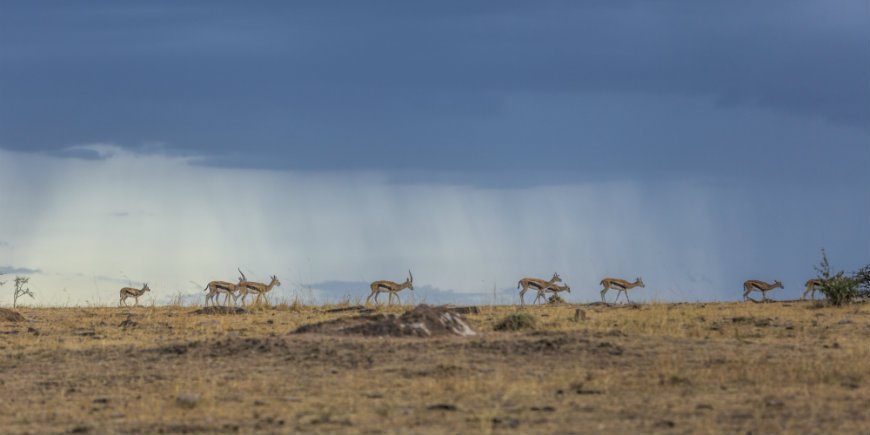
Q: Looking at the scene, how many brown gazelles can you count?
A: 9